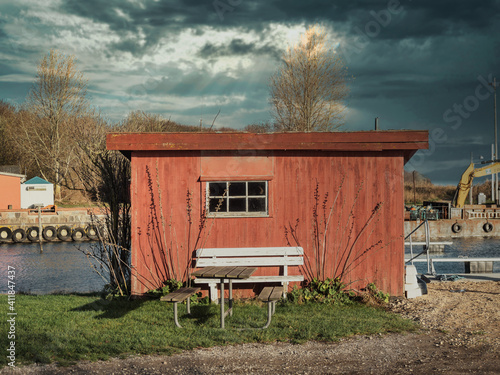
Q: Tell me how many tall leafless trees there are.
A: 2